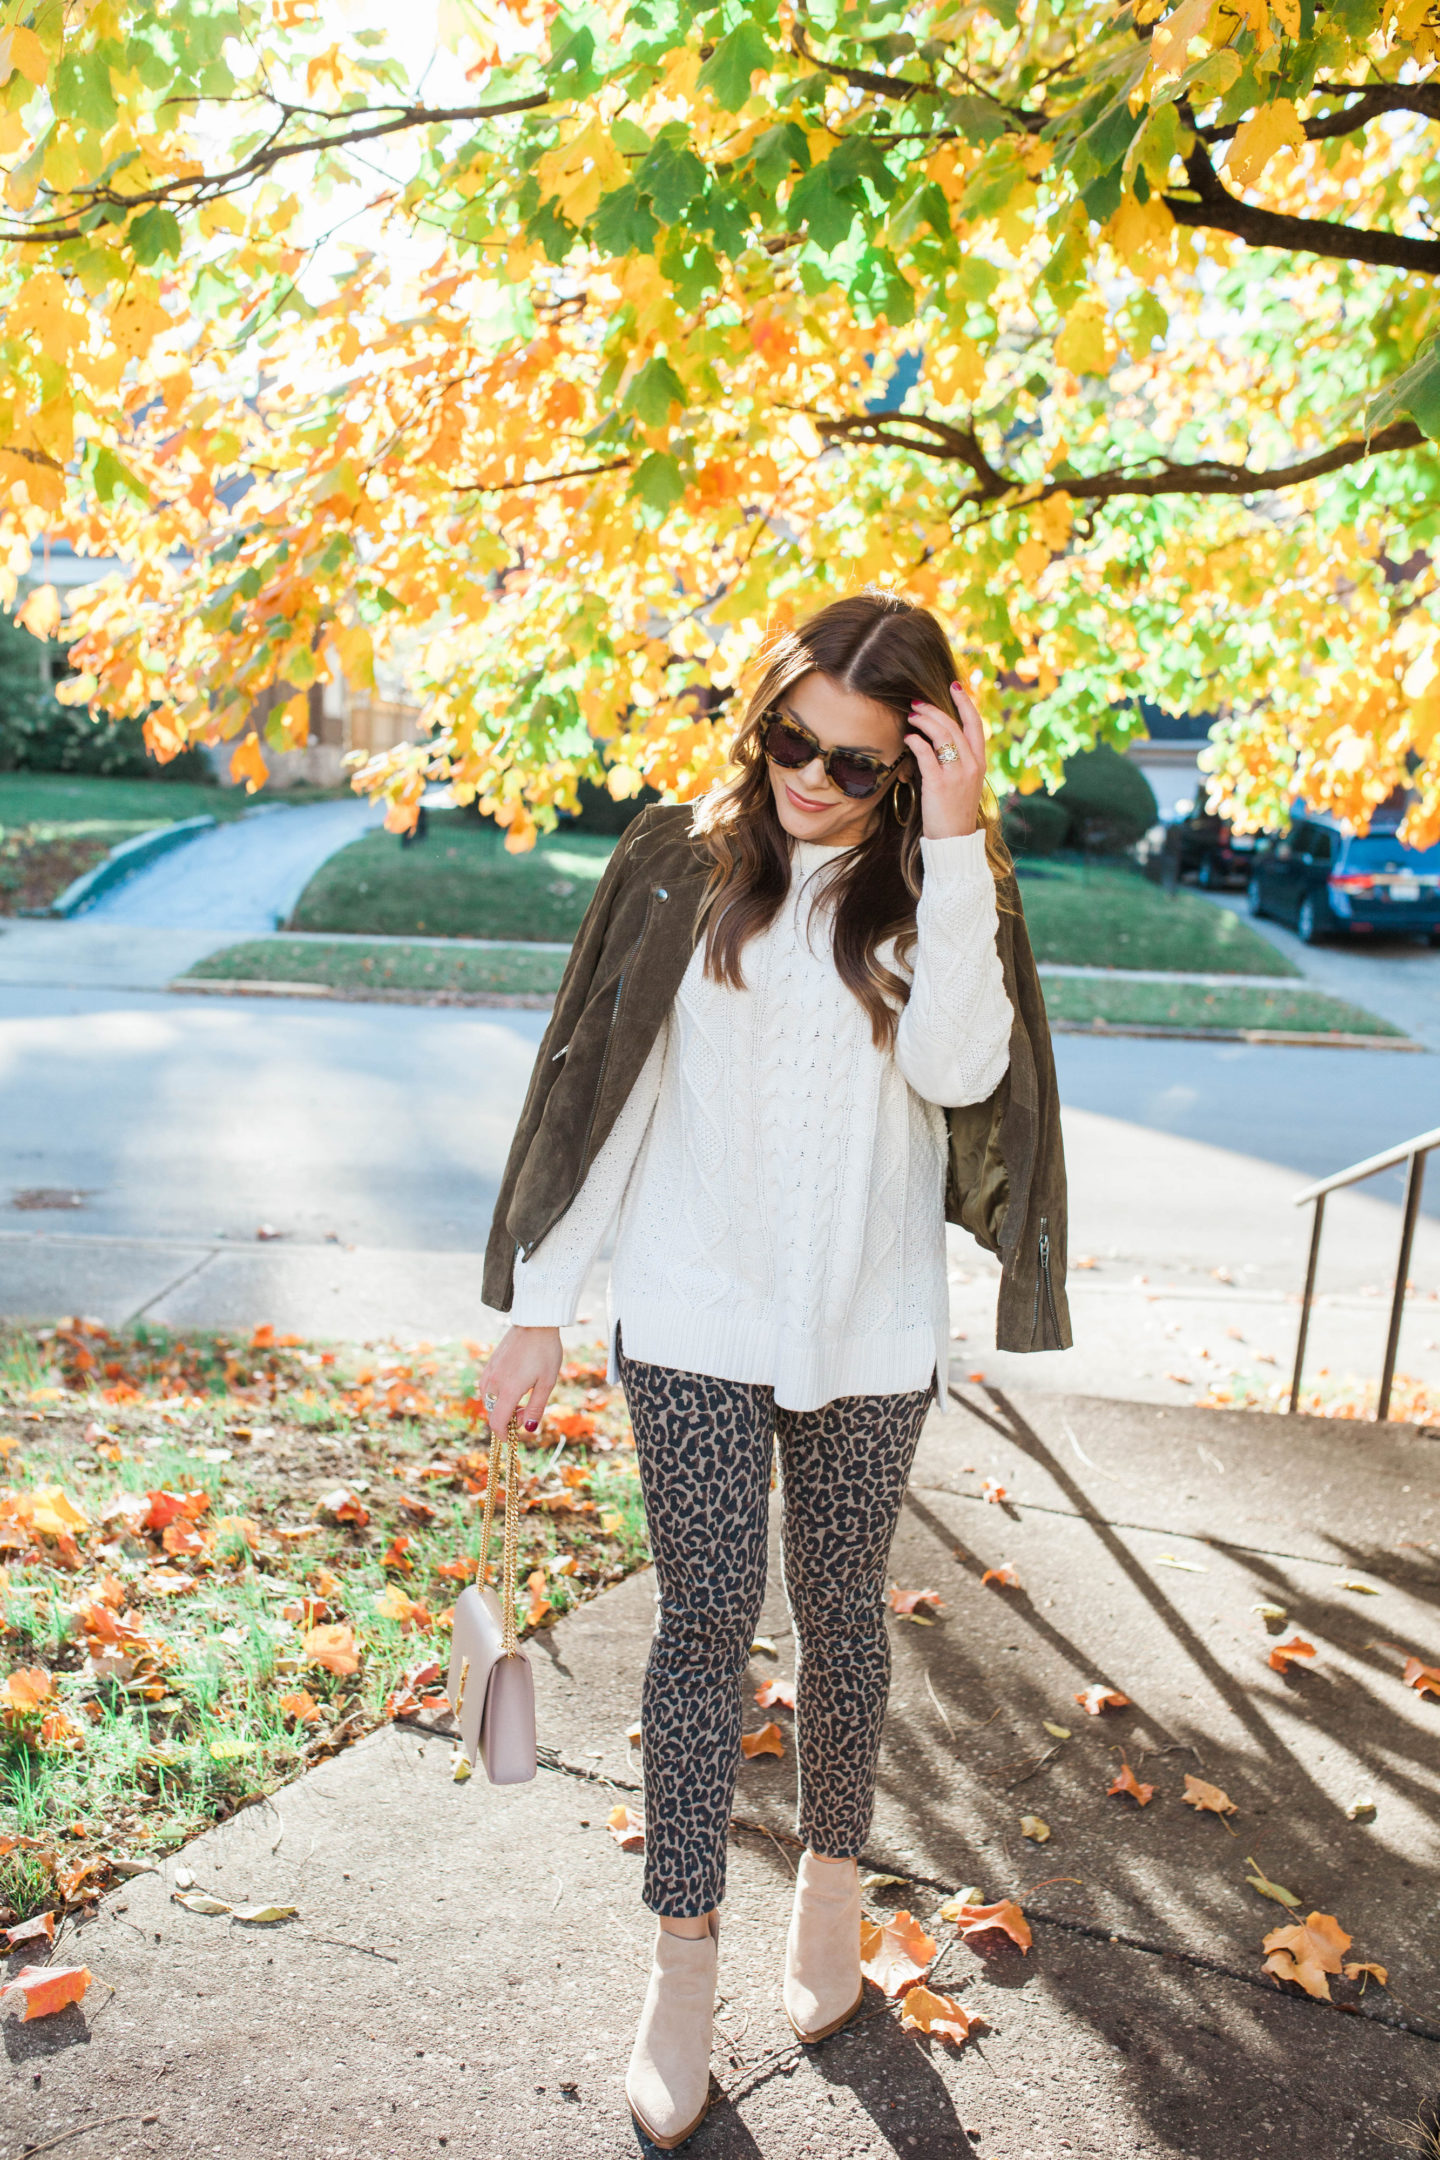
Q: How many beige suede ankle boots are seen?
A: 2